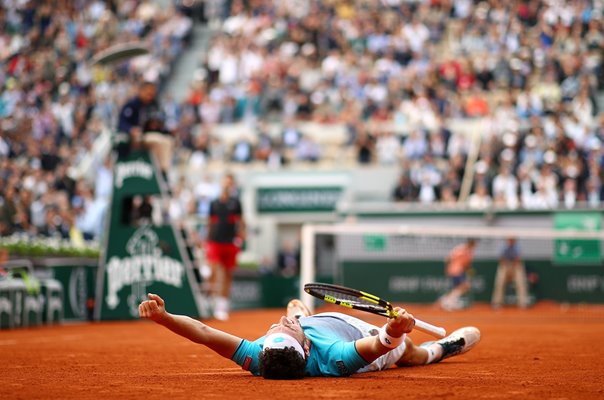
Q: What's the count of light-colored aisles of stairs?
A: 1